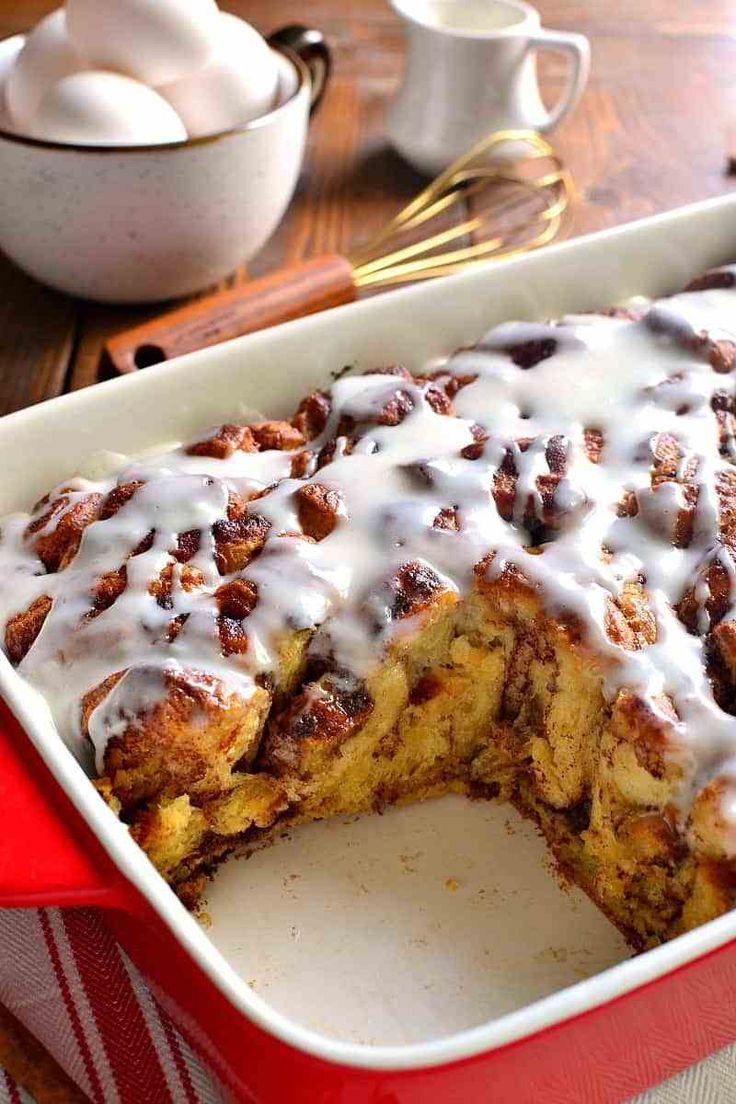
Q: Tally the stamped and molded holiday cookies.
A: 0